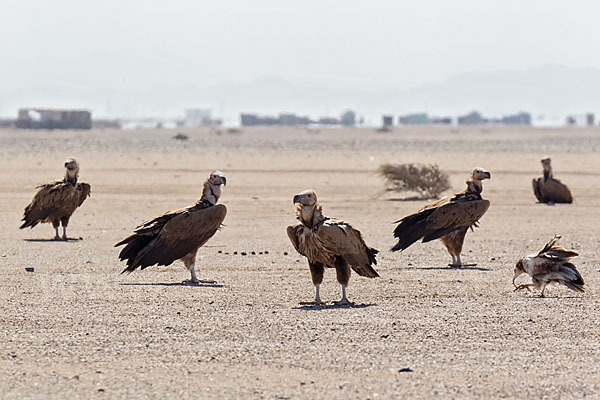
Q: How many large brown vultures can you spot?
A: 5